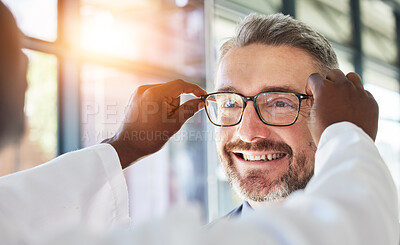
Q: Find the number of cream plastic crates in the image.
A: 0